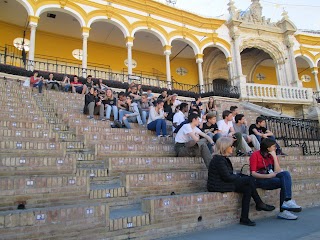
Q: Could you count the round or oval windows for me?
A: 6